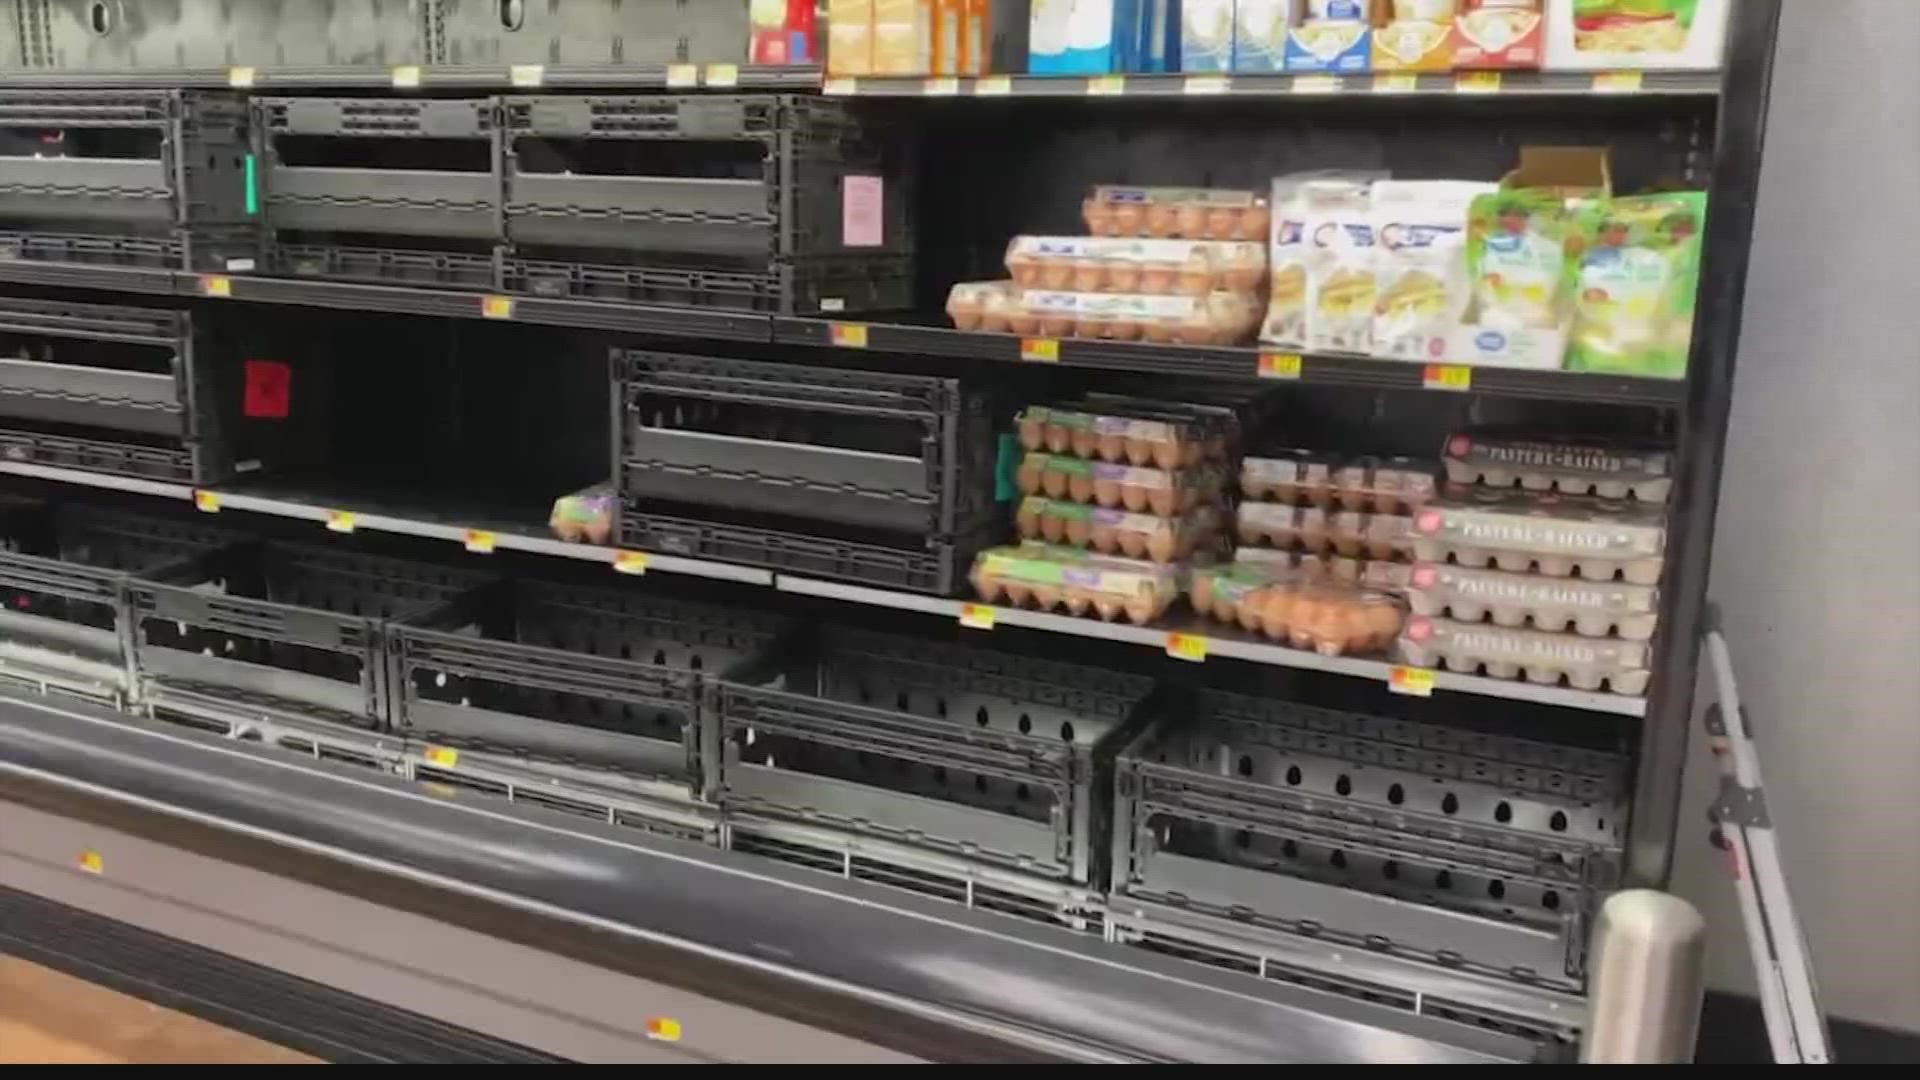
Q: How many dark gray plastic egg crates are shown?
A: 10